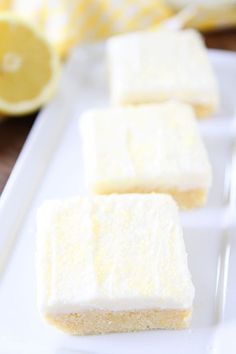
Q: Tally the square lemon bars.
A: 3